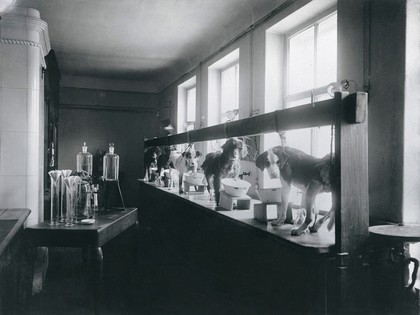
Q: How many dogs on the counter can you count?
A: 5